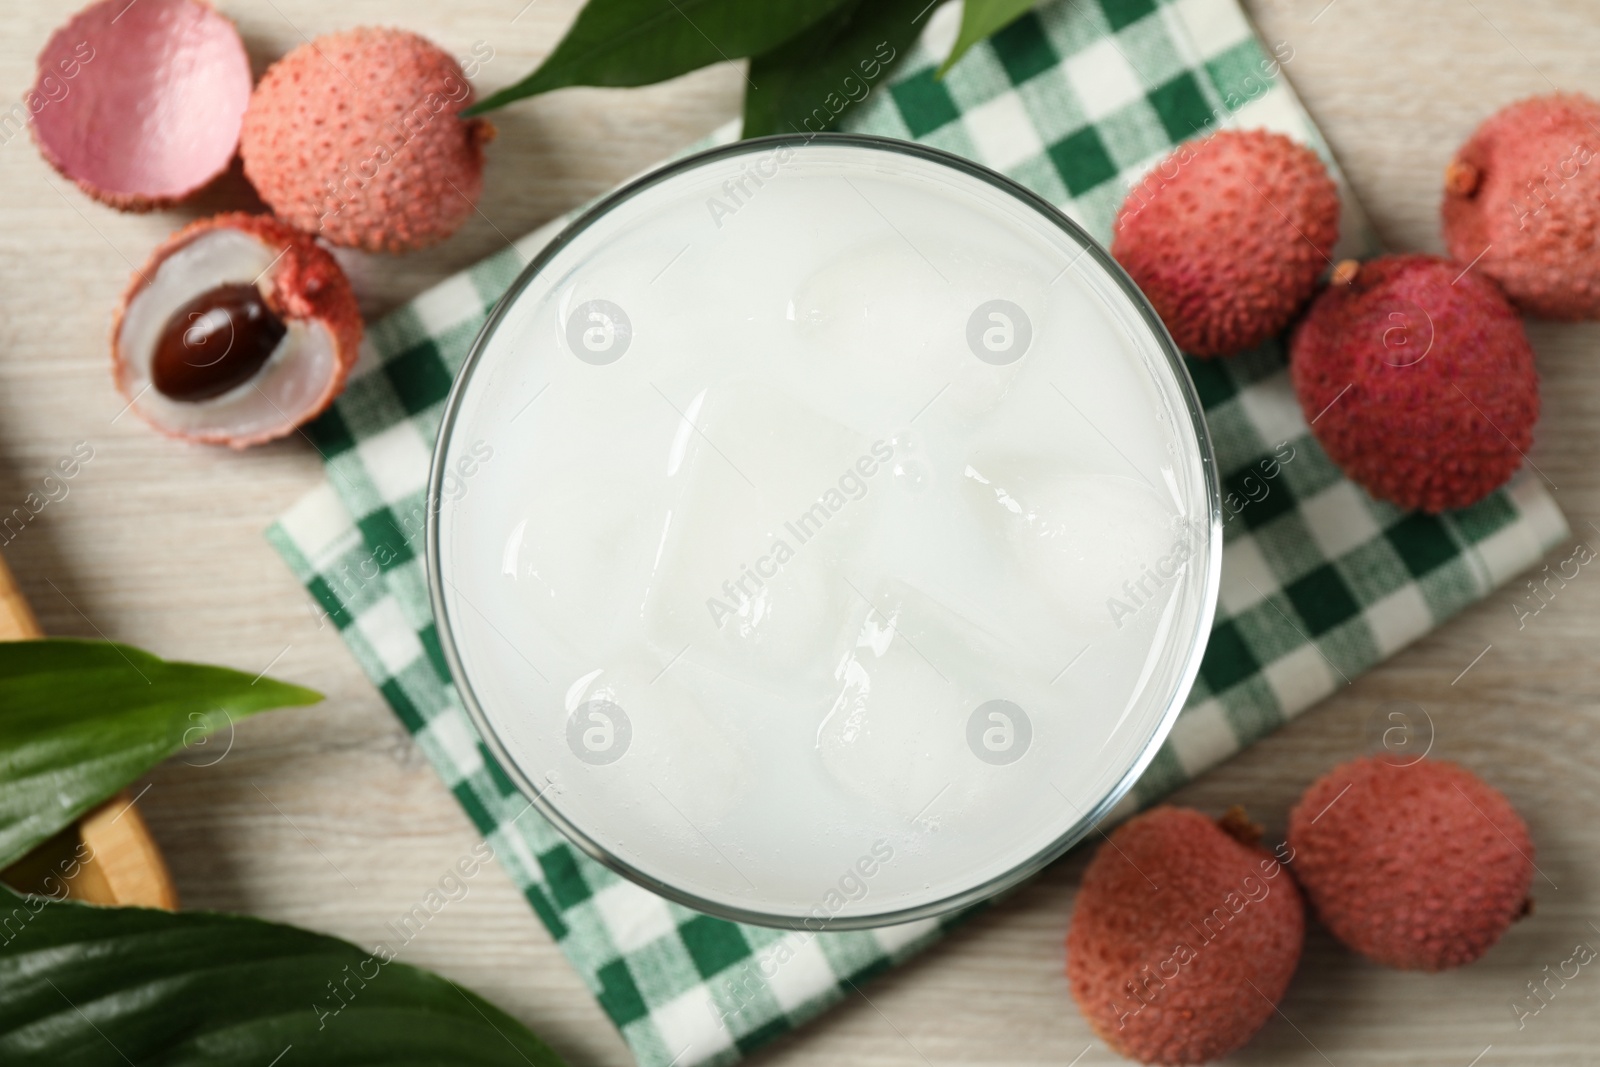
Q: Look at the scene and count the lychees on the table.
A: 7